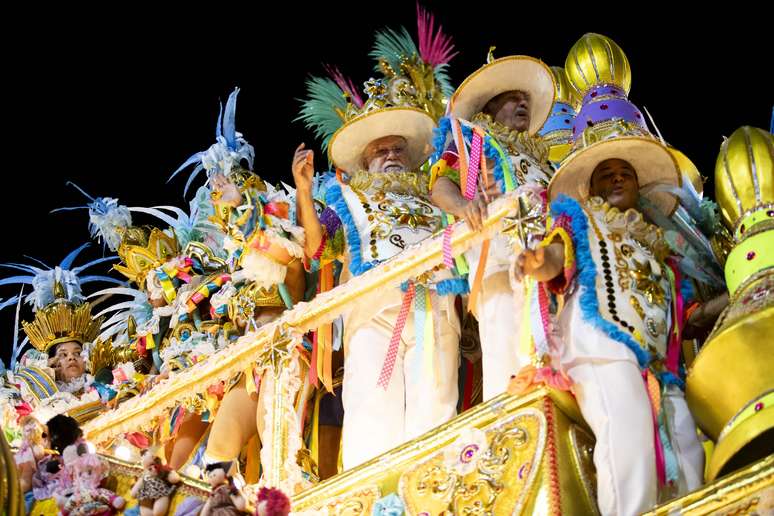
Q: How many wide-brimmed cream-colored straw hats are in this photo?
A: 3